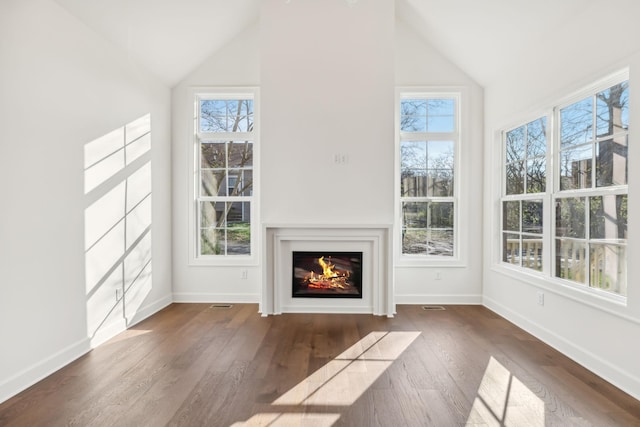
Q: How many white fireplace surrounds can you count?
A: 1